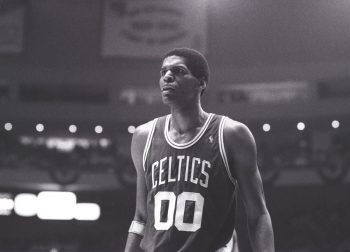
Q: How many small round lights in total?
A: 8